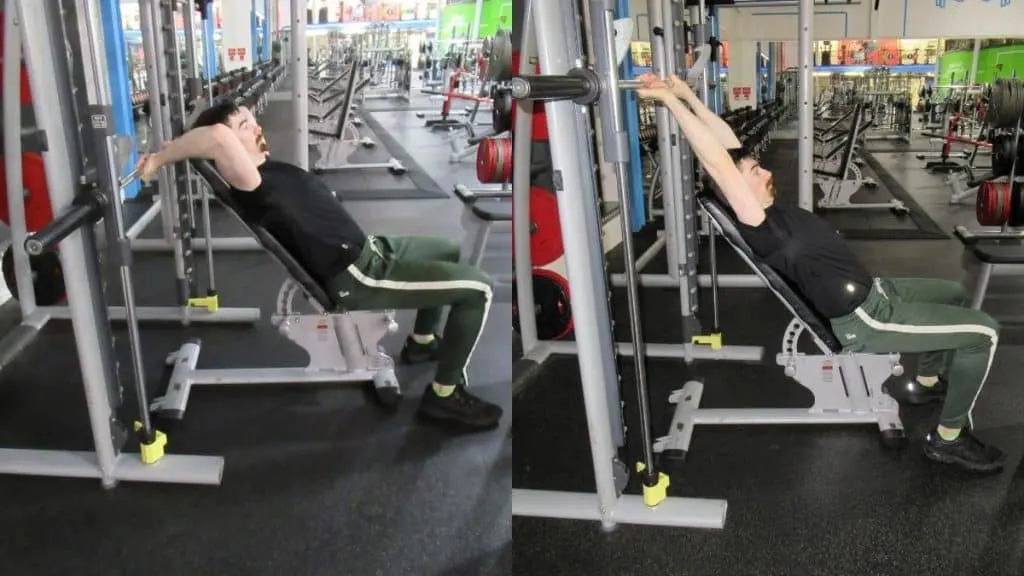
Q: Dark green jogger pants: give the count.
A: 2